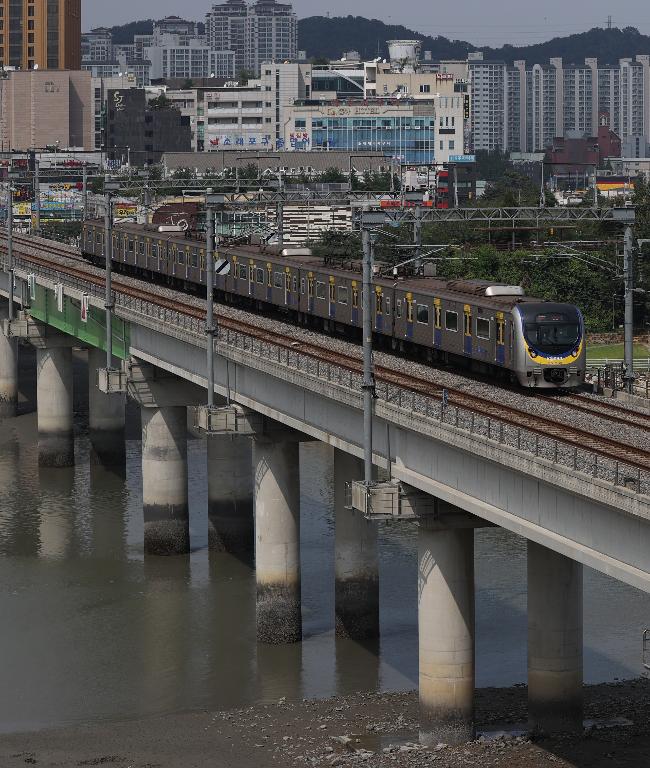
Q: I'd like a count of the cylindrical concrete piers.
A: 9